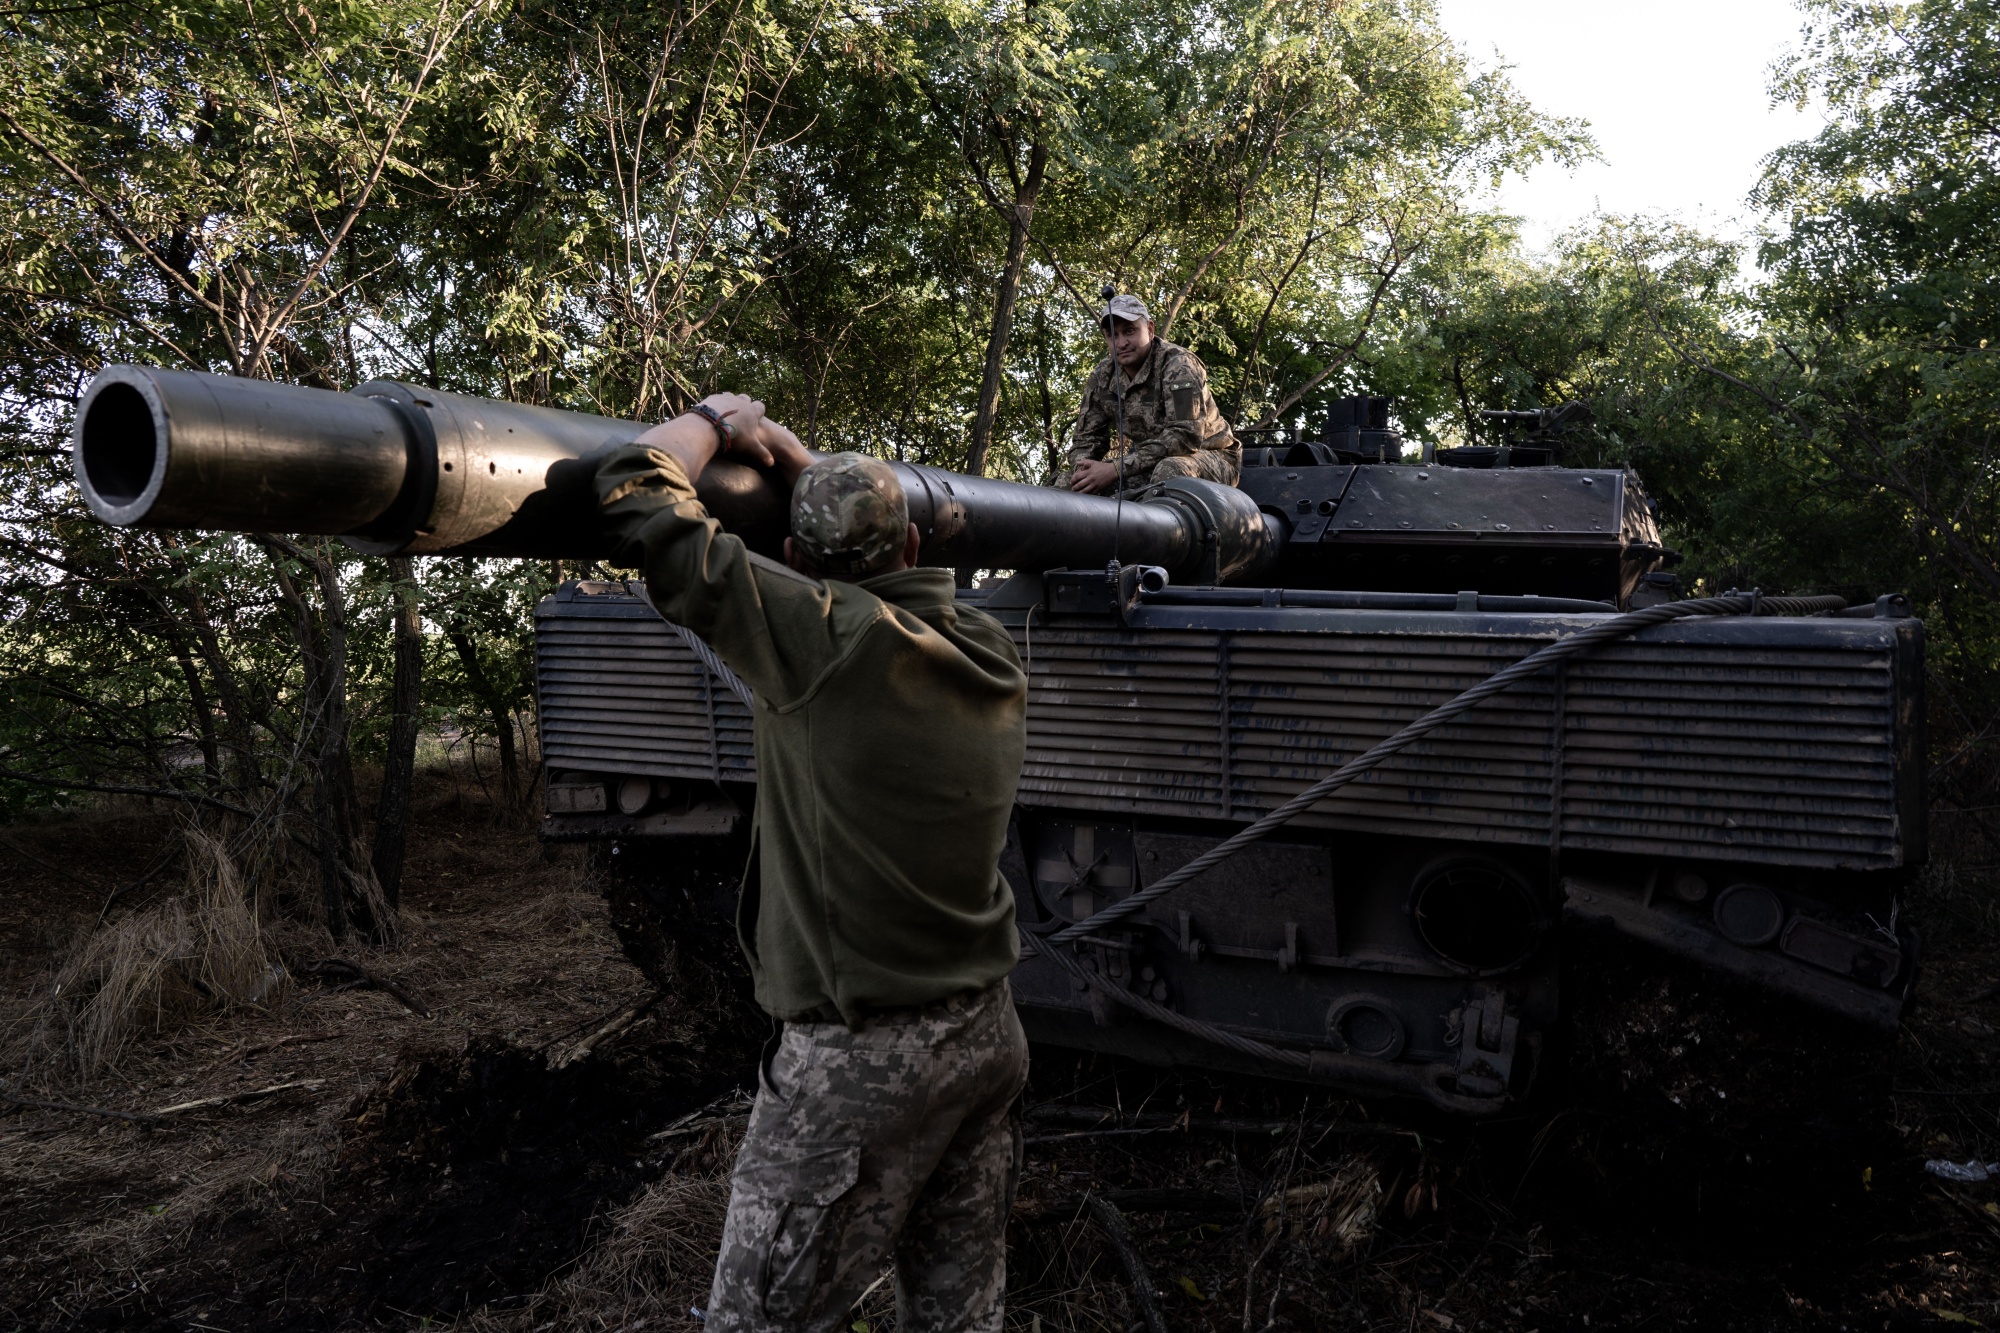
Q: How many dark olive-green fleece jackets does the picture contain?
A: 1